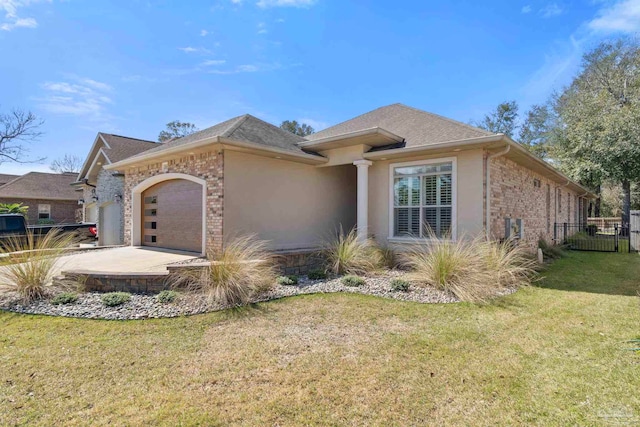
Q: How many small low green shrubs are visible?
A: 7